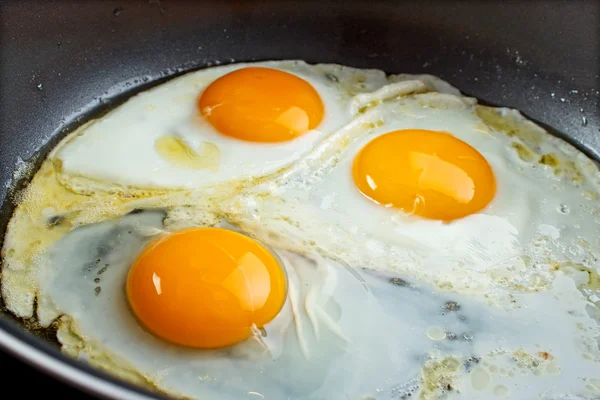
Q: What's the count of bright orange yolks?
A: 3